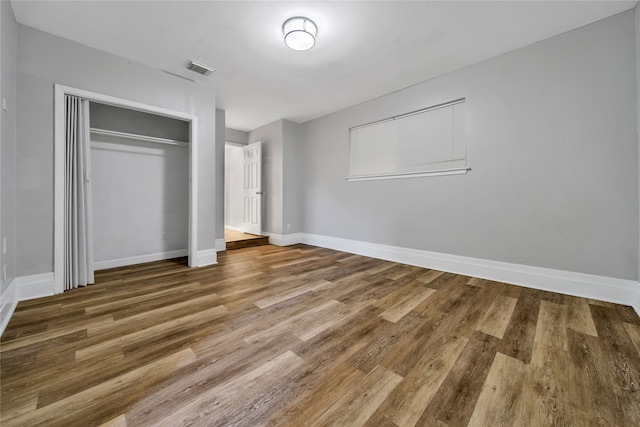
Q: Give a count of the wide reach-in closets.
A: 1